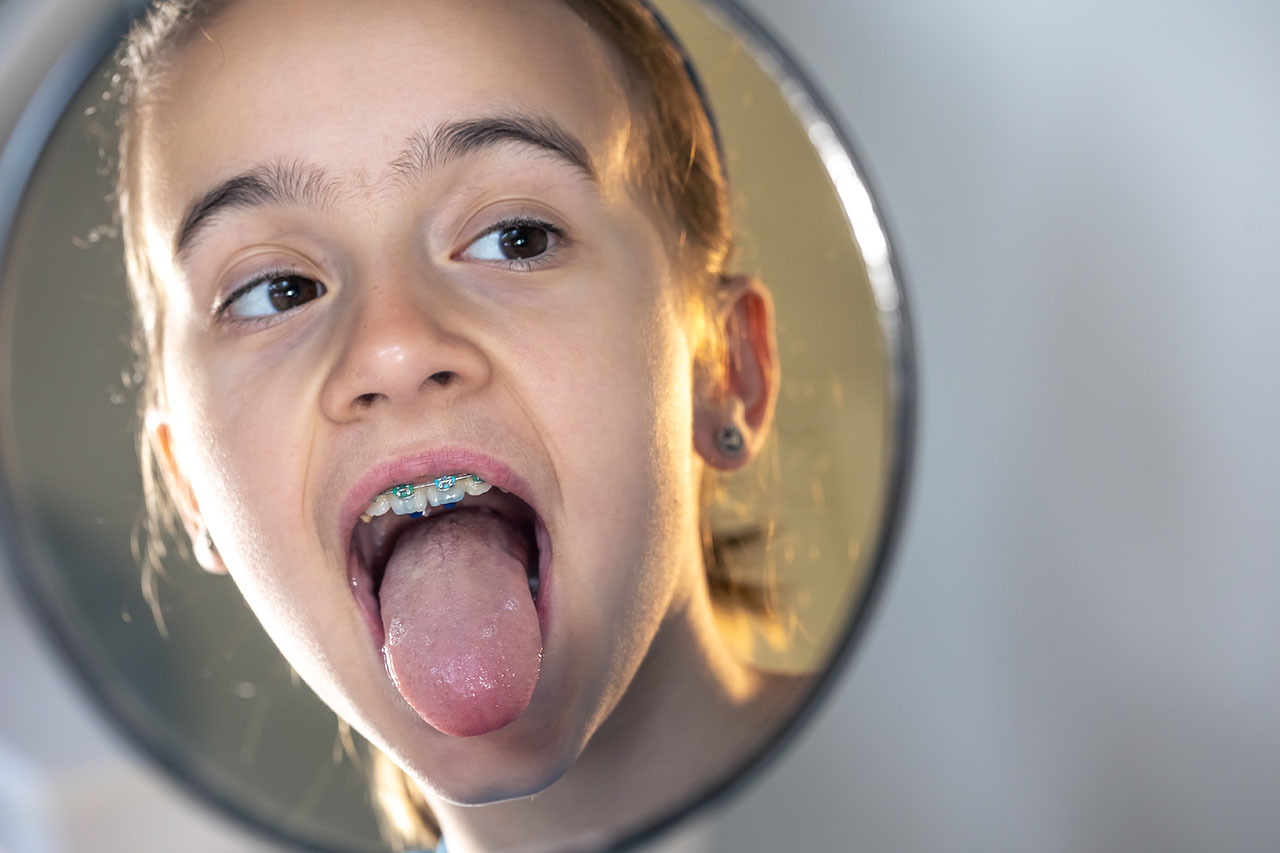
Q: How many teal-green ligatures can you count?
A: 2